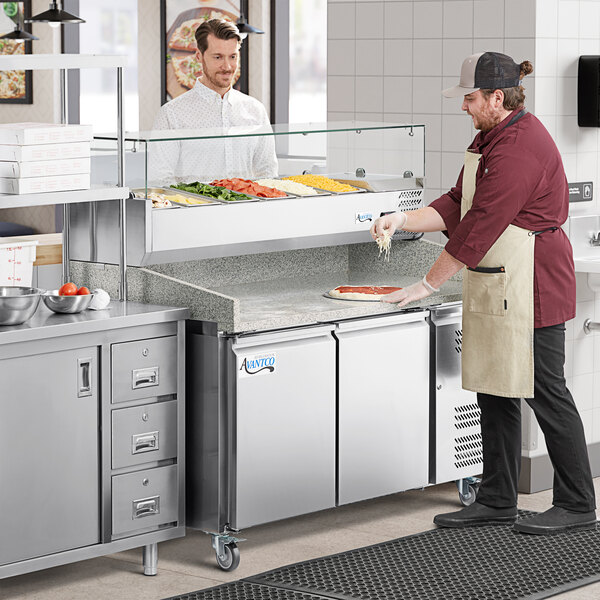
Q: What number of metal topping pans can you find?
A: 6